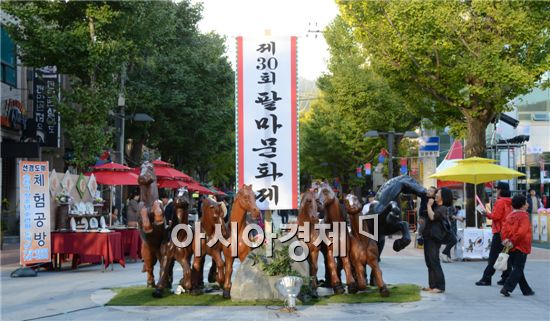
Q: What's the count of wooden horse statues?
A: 8